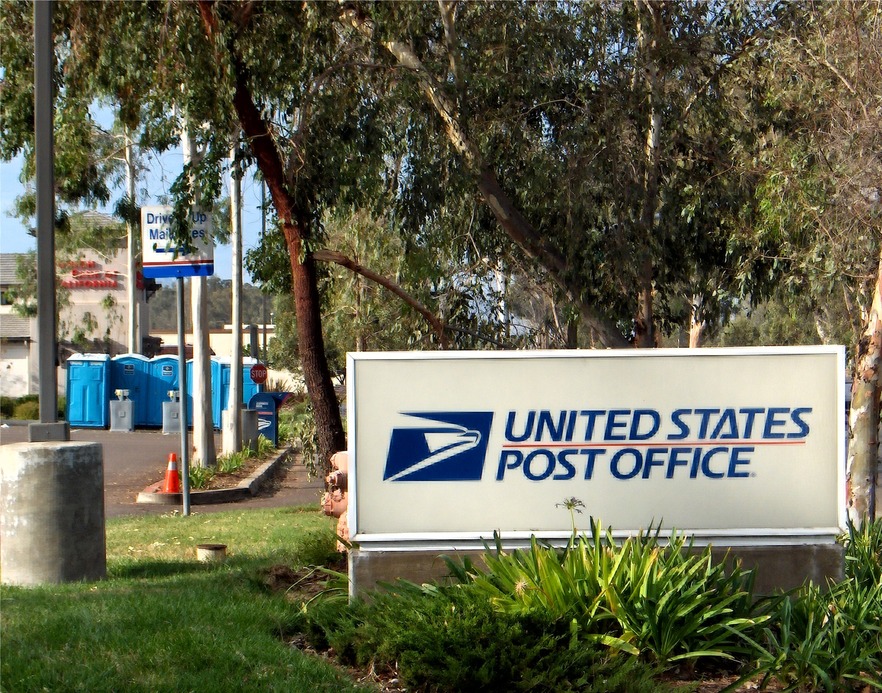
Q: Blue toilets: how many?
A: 5